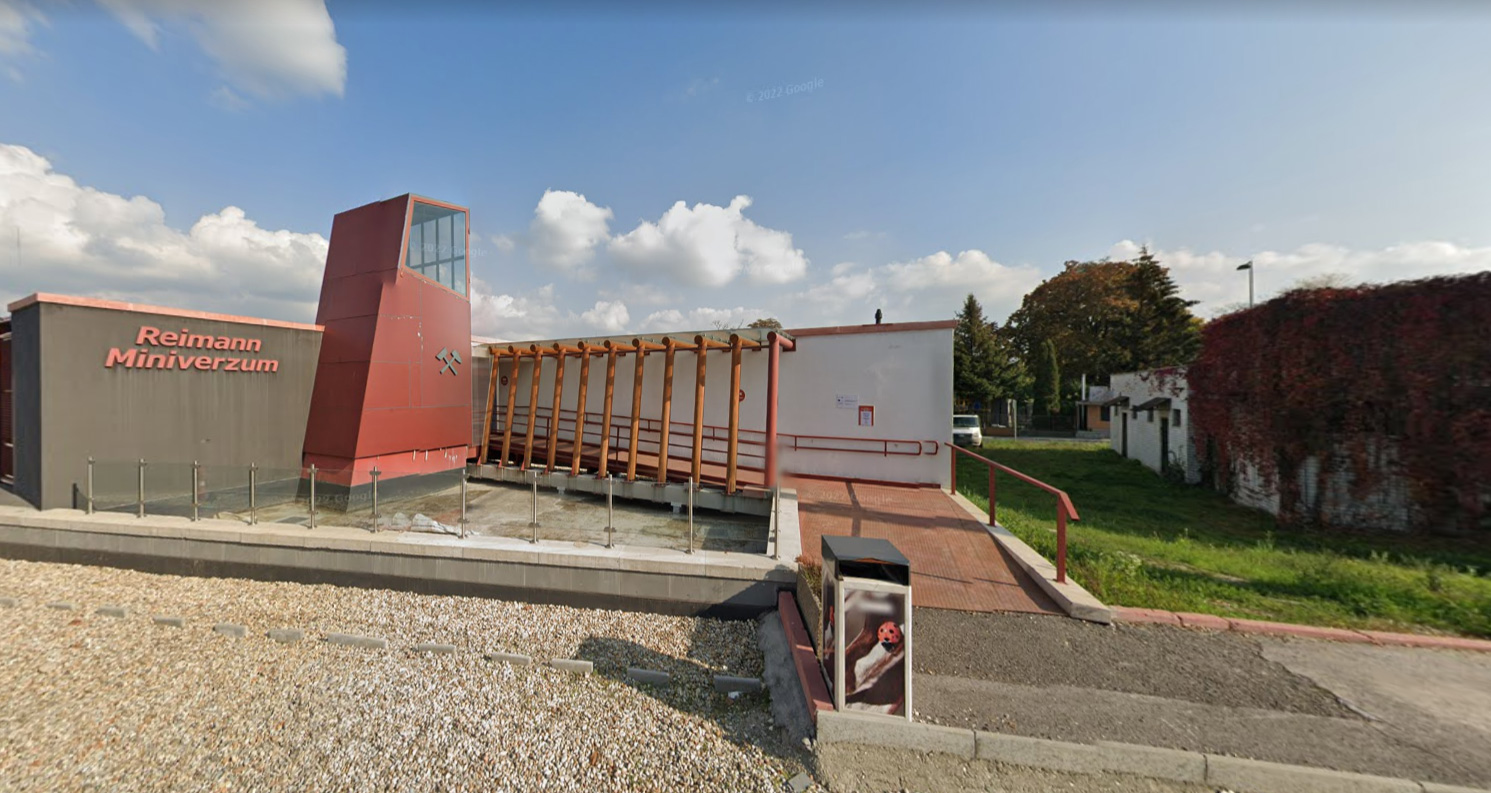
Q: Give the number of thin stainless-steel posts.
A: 11